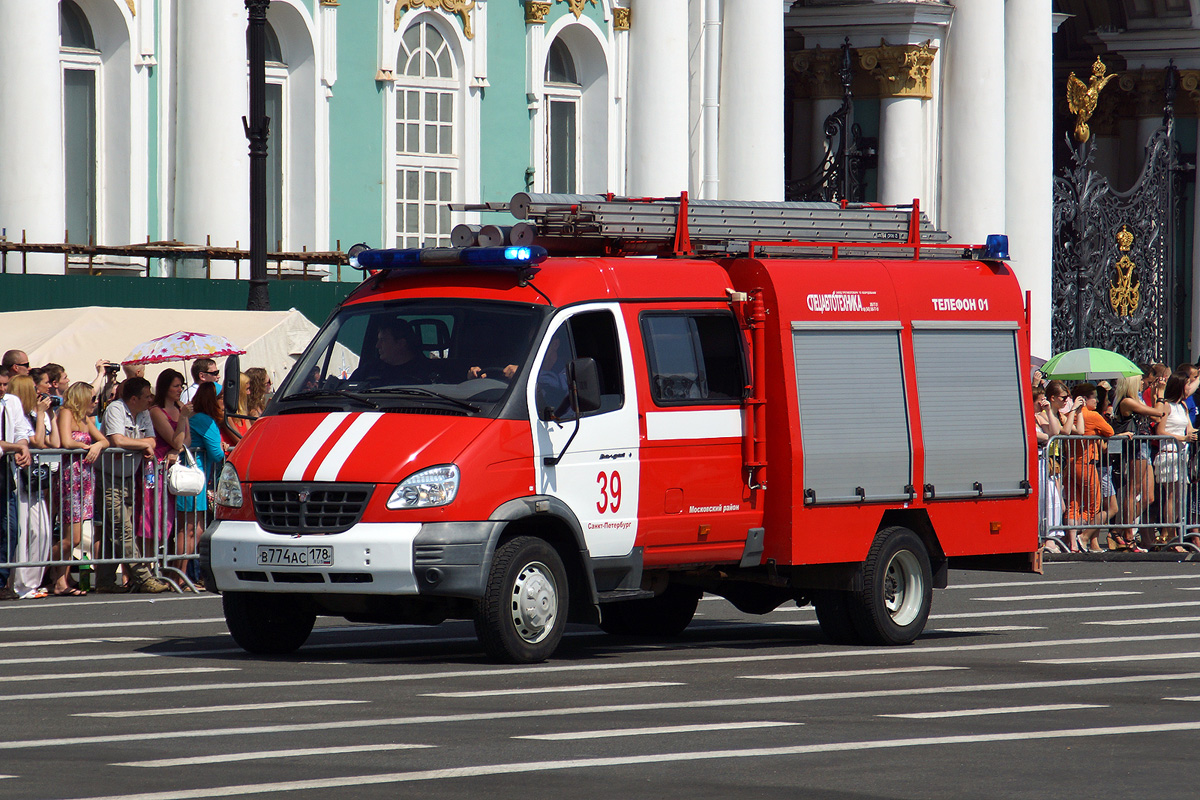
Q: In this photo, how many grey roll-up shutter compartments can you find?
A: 2